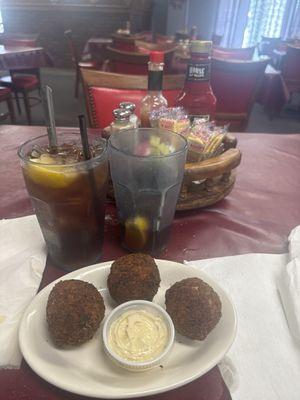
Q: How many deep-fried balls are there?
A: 3